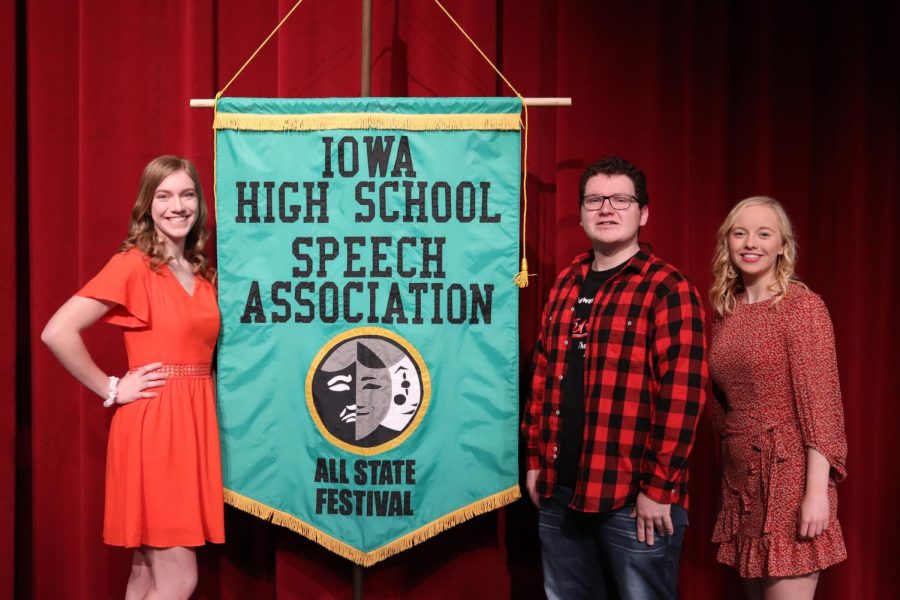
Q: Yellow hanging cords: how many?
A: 2